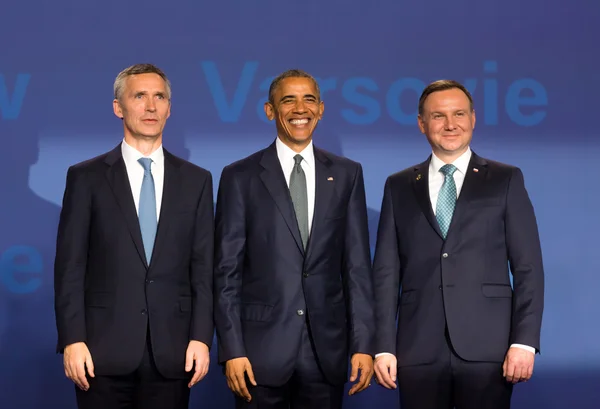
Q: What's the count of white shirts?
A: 3